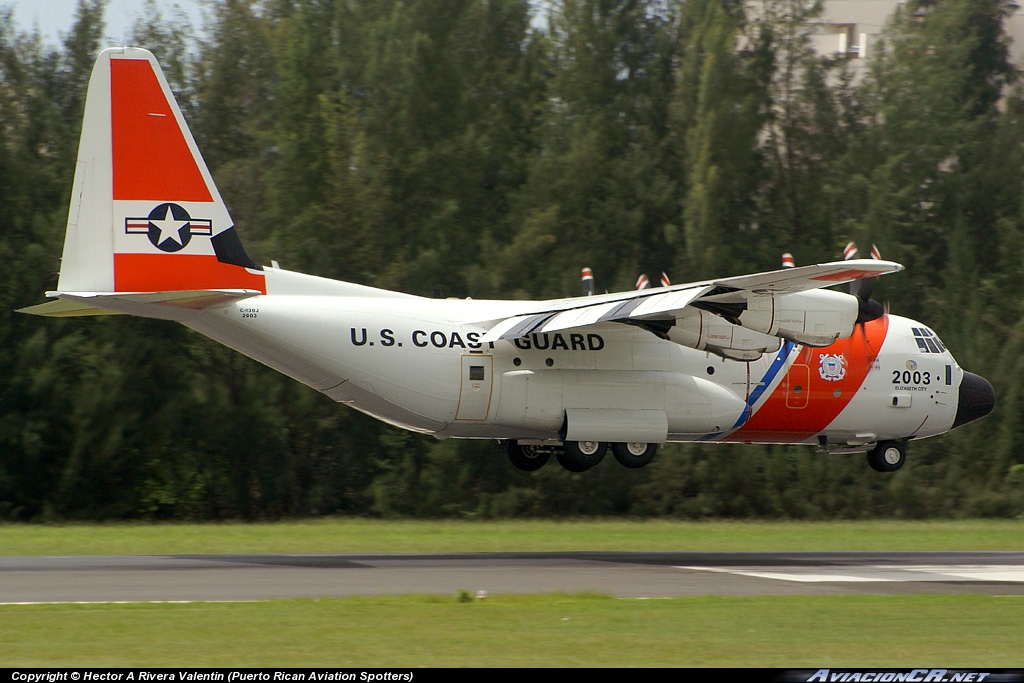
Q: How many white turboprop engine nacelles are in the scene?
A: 2